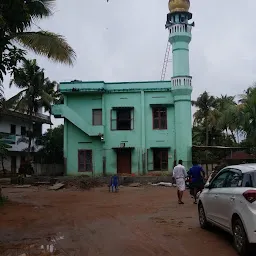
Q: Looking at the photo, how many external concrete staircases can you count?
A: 1